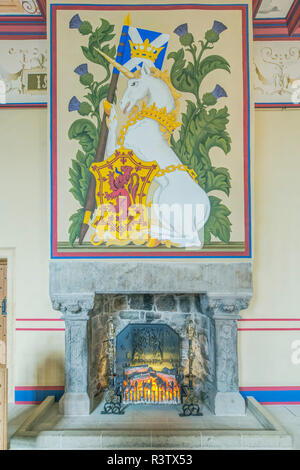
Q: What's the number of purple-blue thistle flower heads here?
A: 6